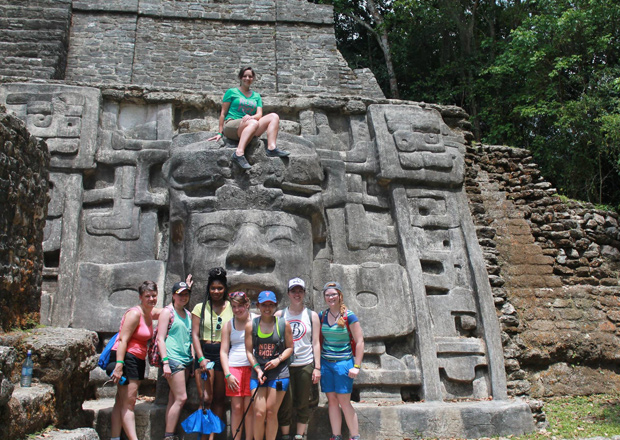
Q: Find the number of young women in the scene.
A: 8